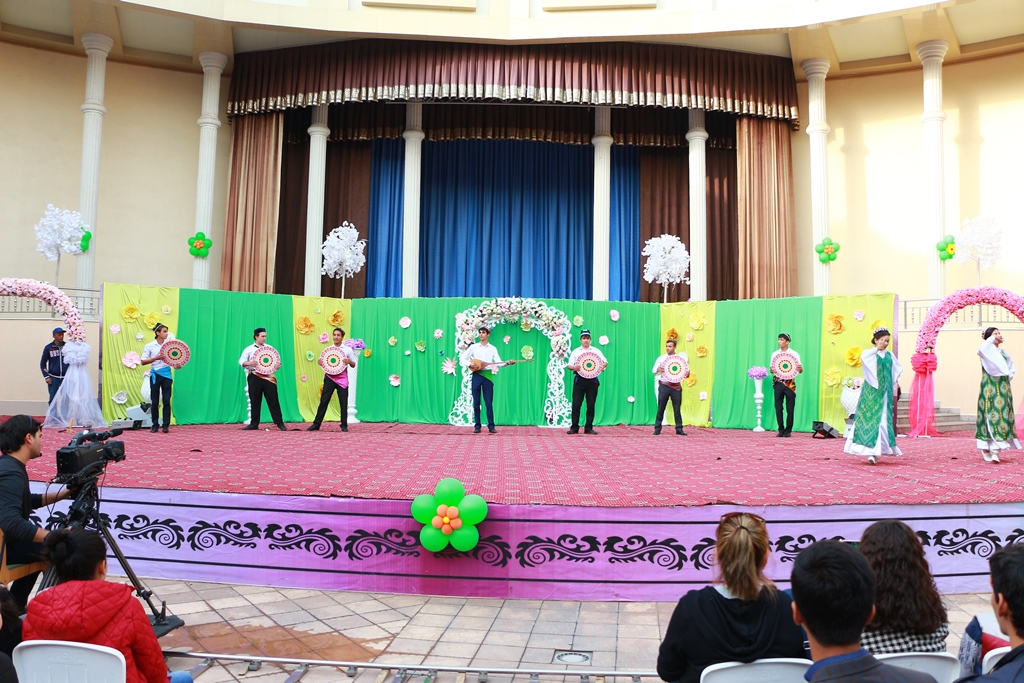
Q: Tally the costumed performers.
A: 9